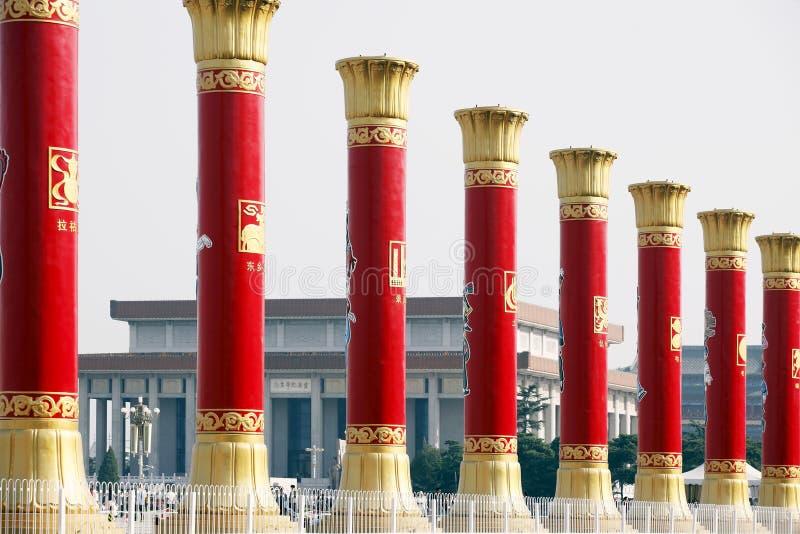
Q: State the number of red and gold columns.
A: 8